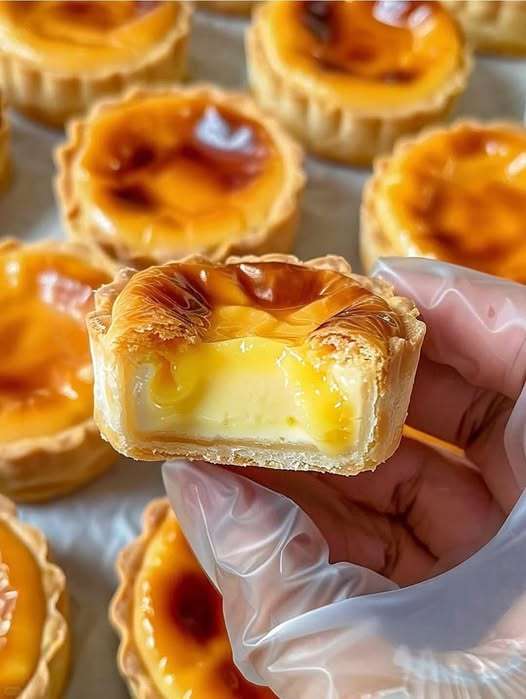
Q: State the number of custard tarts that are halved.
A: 1